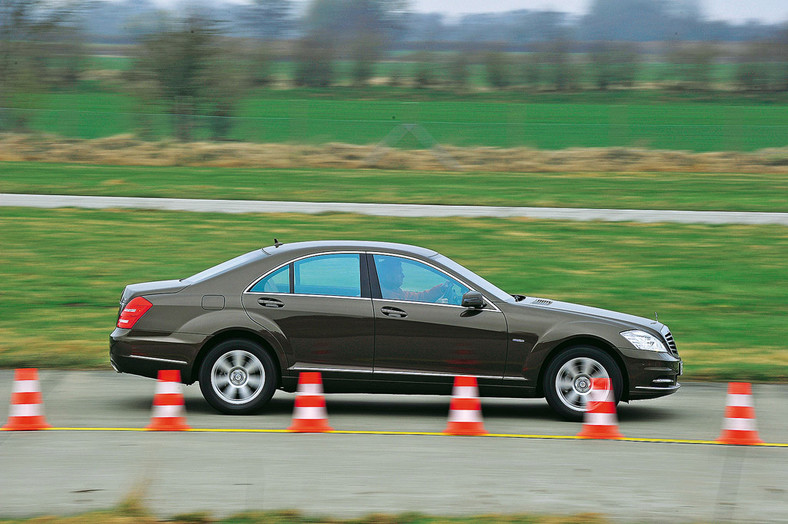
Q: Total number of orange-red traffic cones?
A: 6